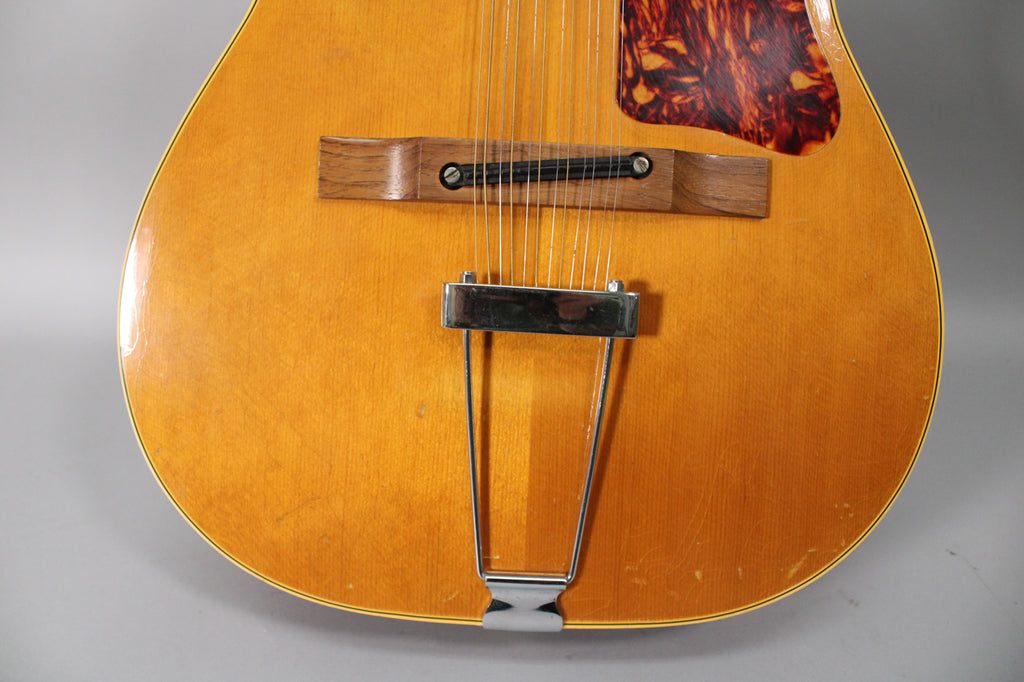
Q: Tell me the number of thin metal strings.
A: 12